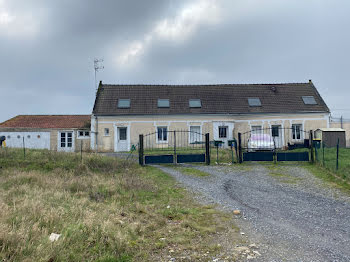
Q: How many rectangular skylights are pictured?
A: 5